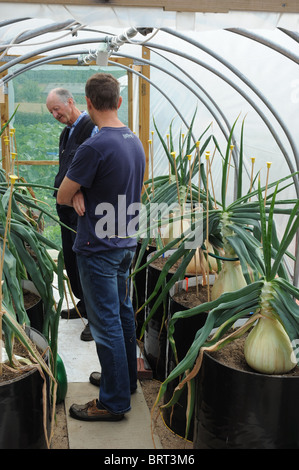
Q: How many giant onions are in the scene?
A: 4